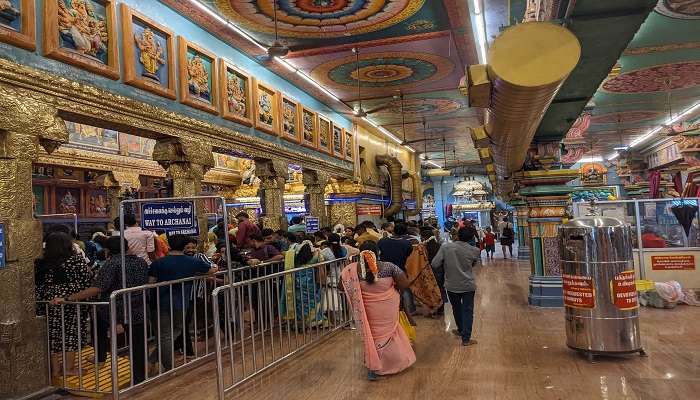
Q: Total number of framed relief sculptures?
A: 11